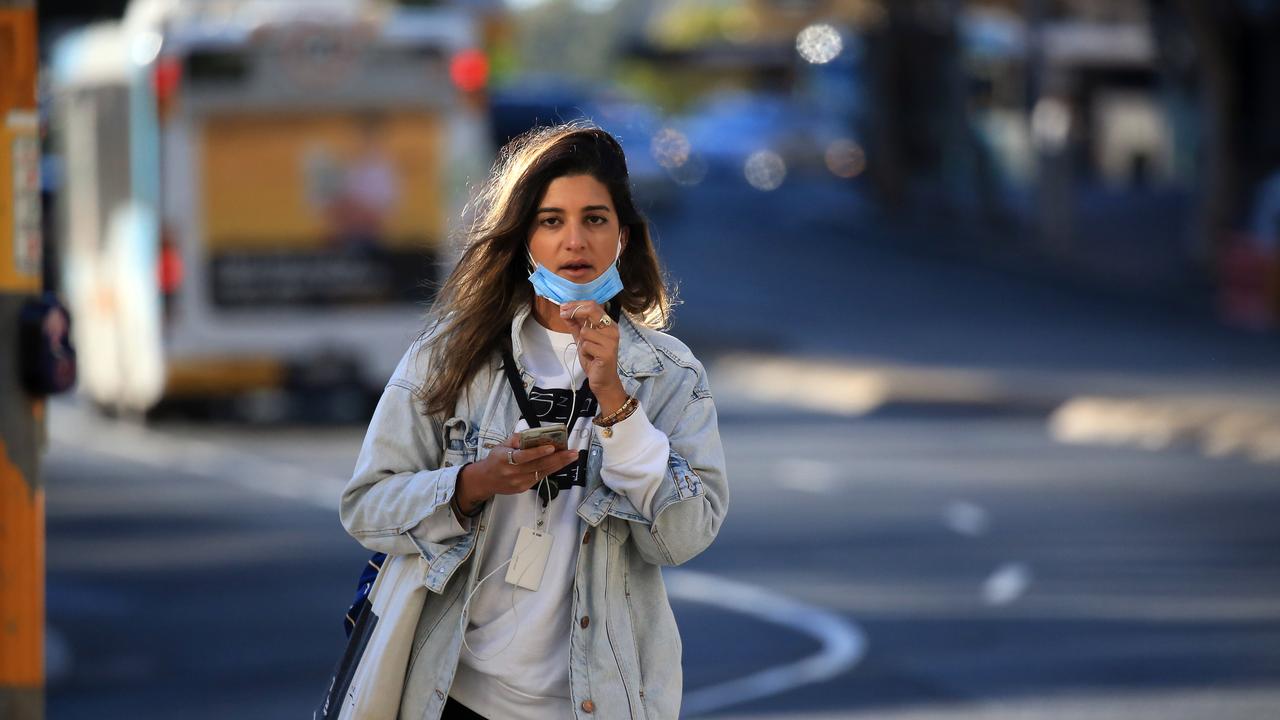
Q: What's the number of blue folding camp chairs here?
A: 0